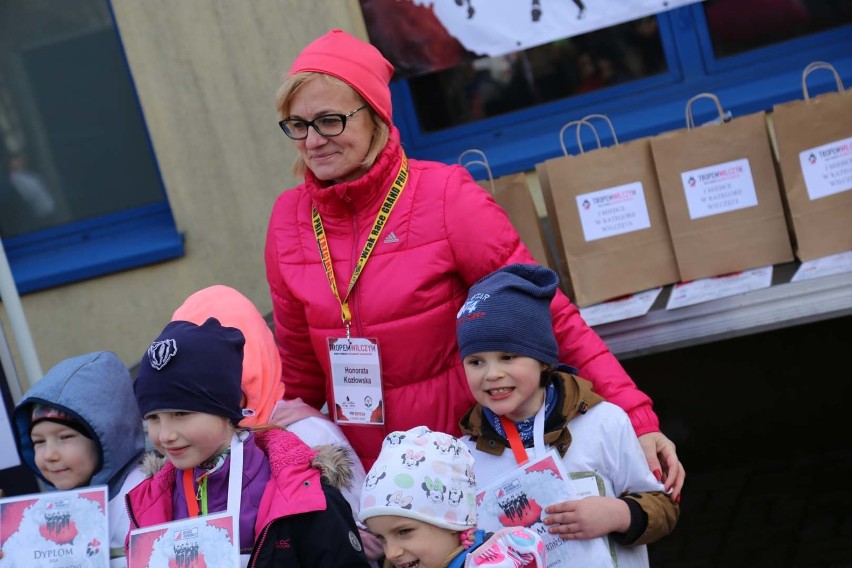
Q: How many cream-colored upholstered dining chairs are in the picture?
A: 0